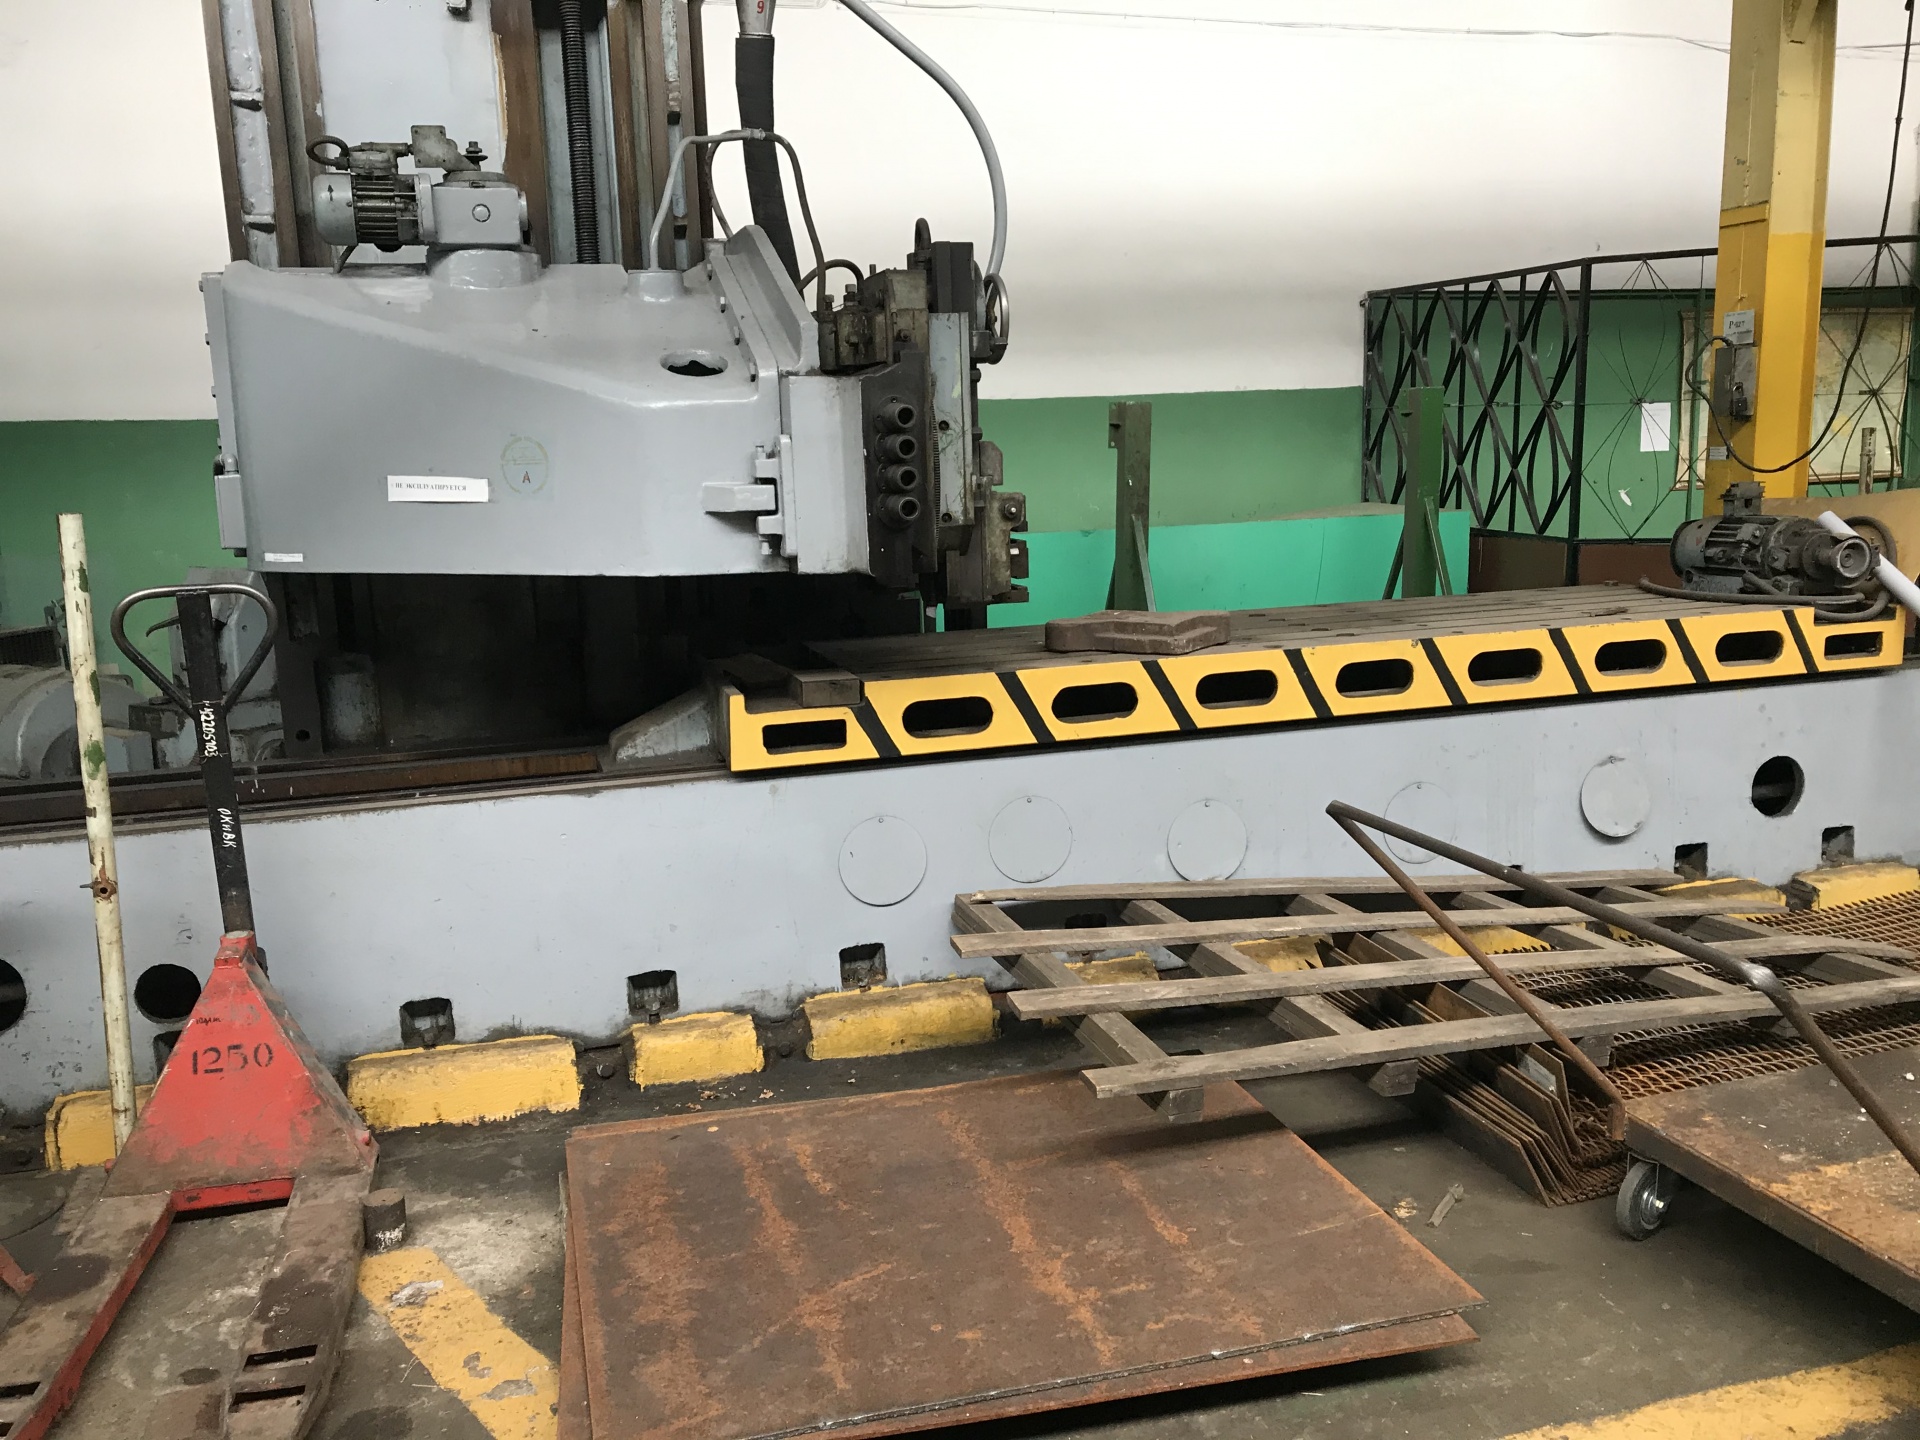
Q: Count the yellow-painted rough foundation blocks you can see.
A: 9